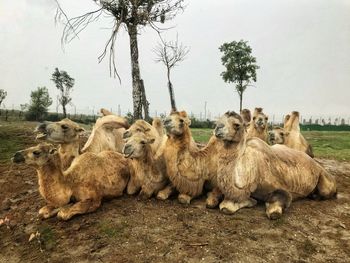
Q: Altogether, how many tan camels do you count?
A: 8